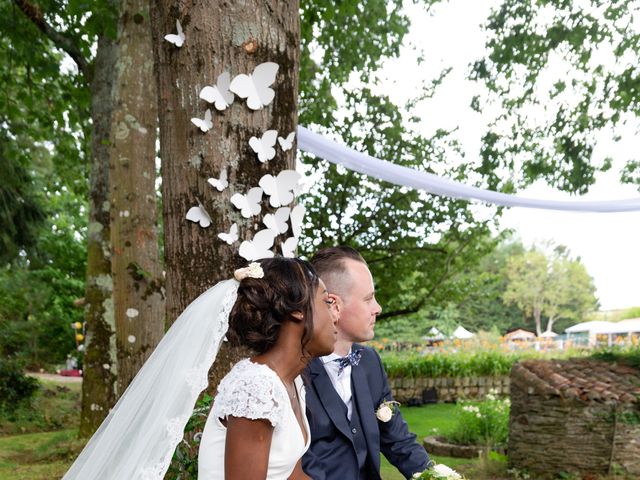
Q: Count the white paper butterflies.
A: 15